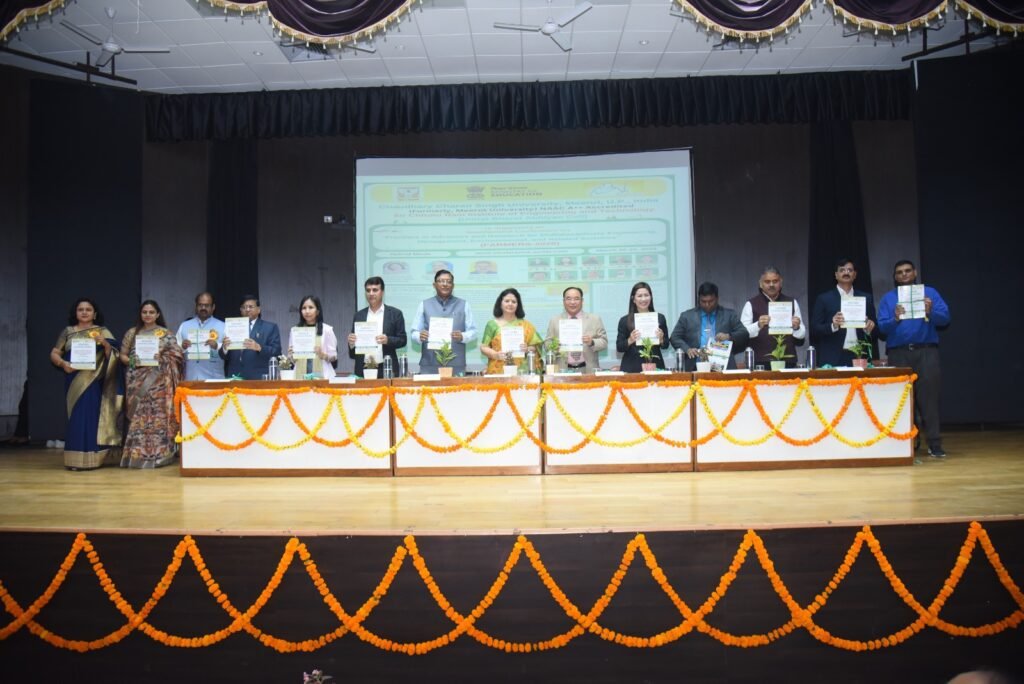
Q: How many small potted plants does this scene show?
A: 9